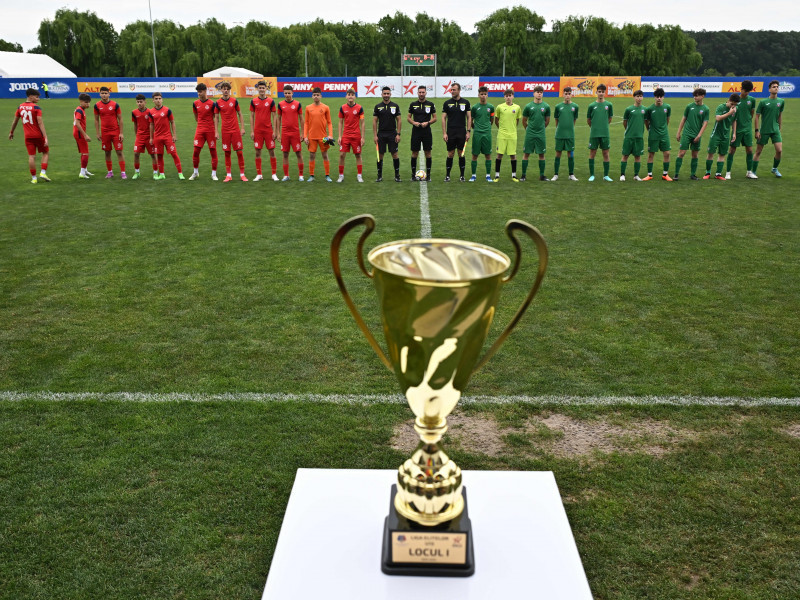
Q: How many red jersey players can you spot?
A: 10